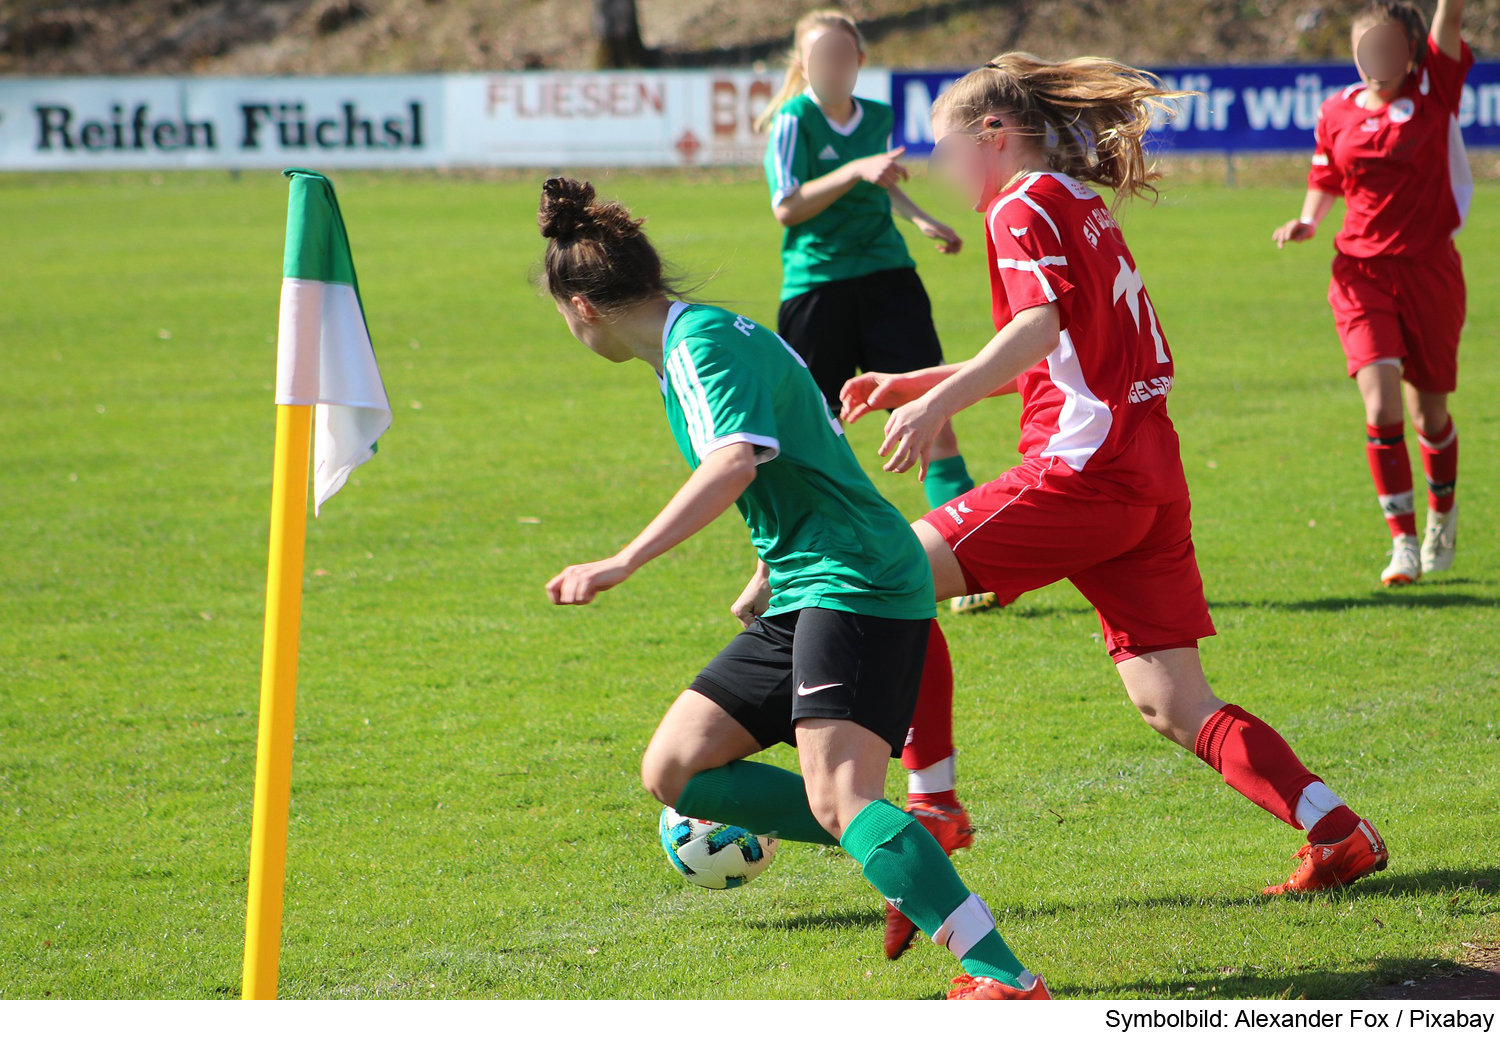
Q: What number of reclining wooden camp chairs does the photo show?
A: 0